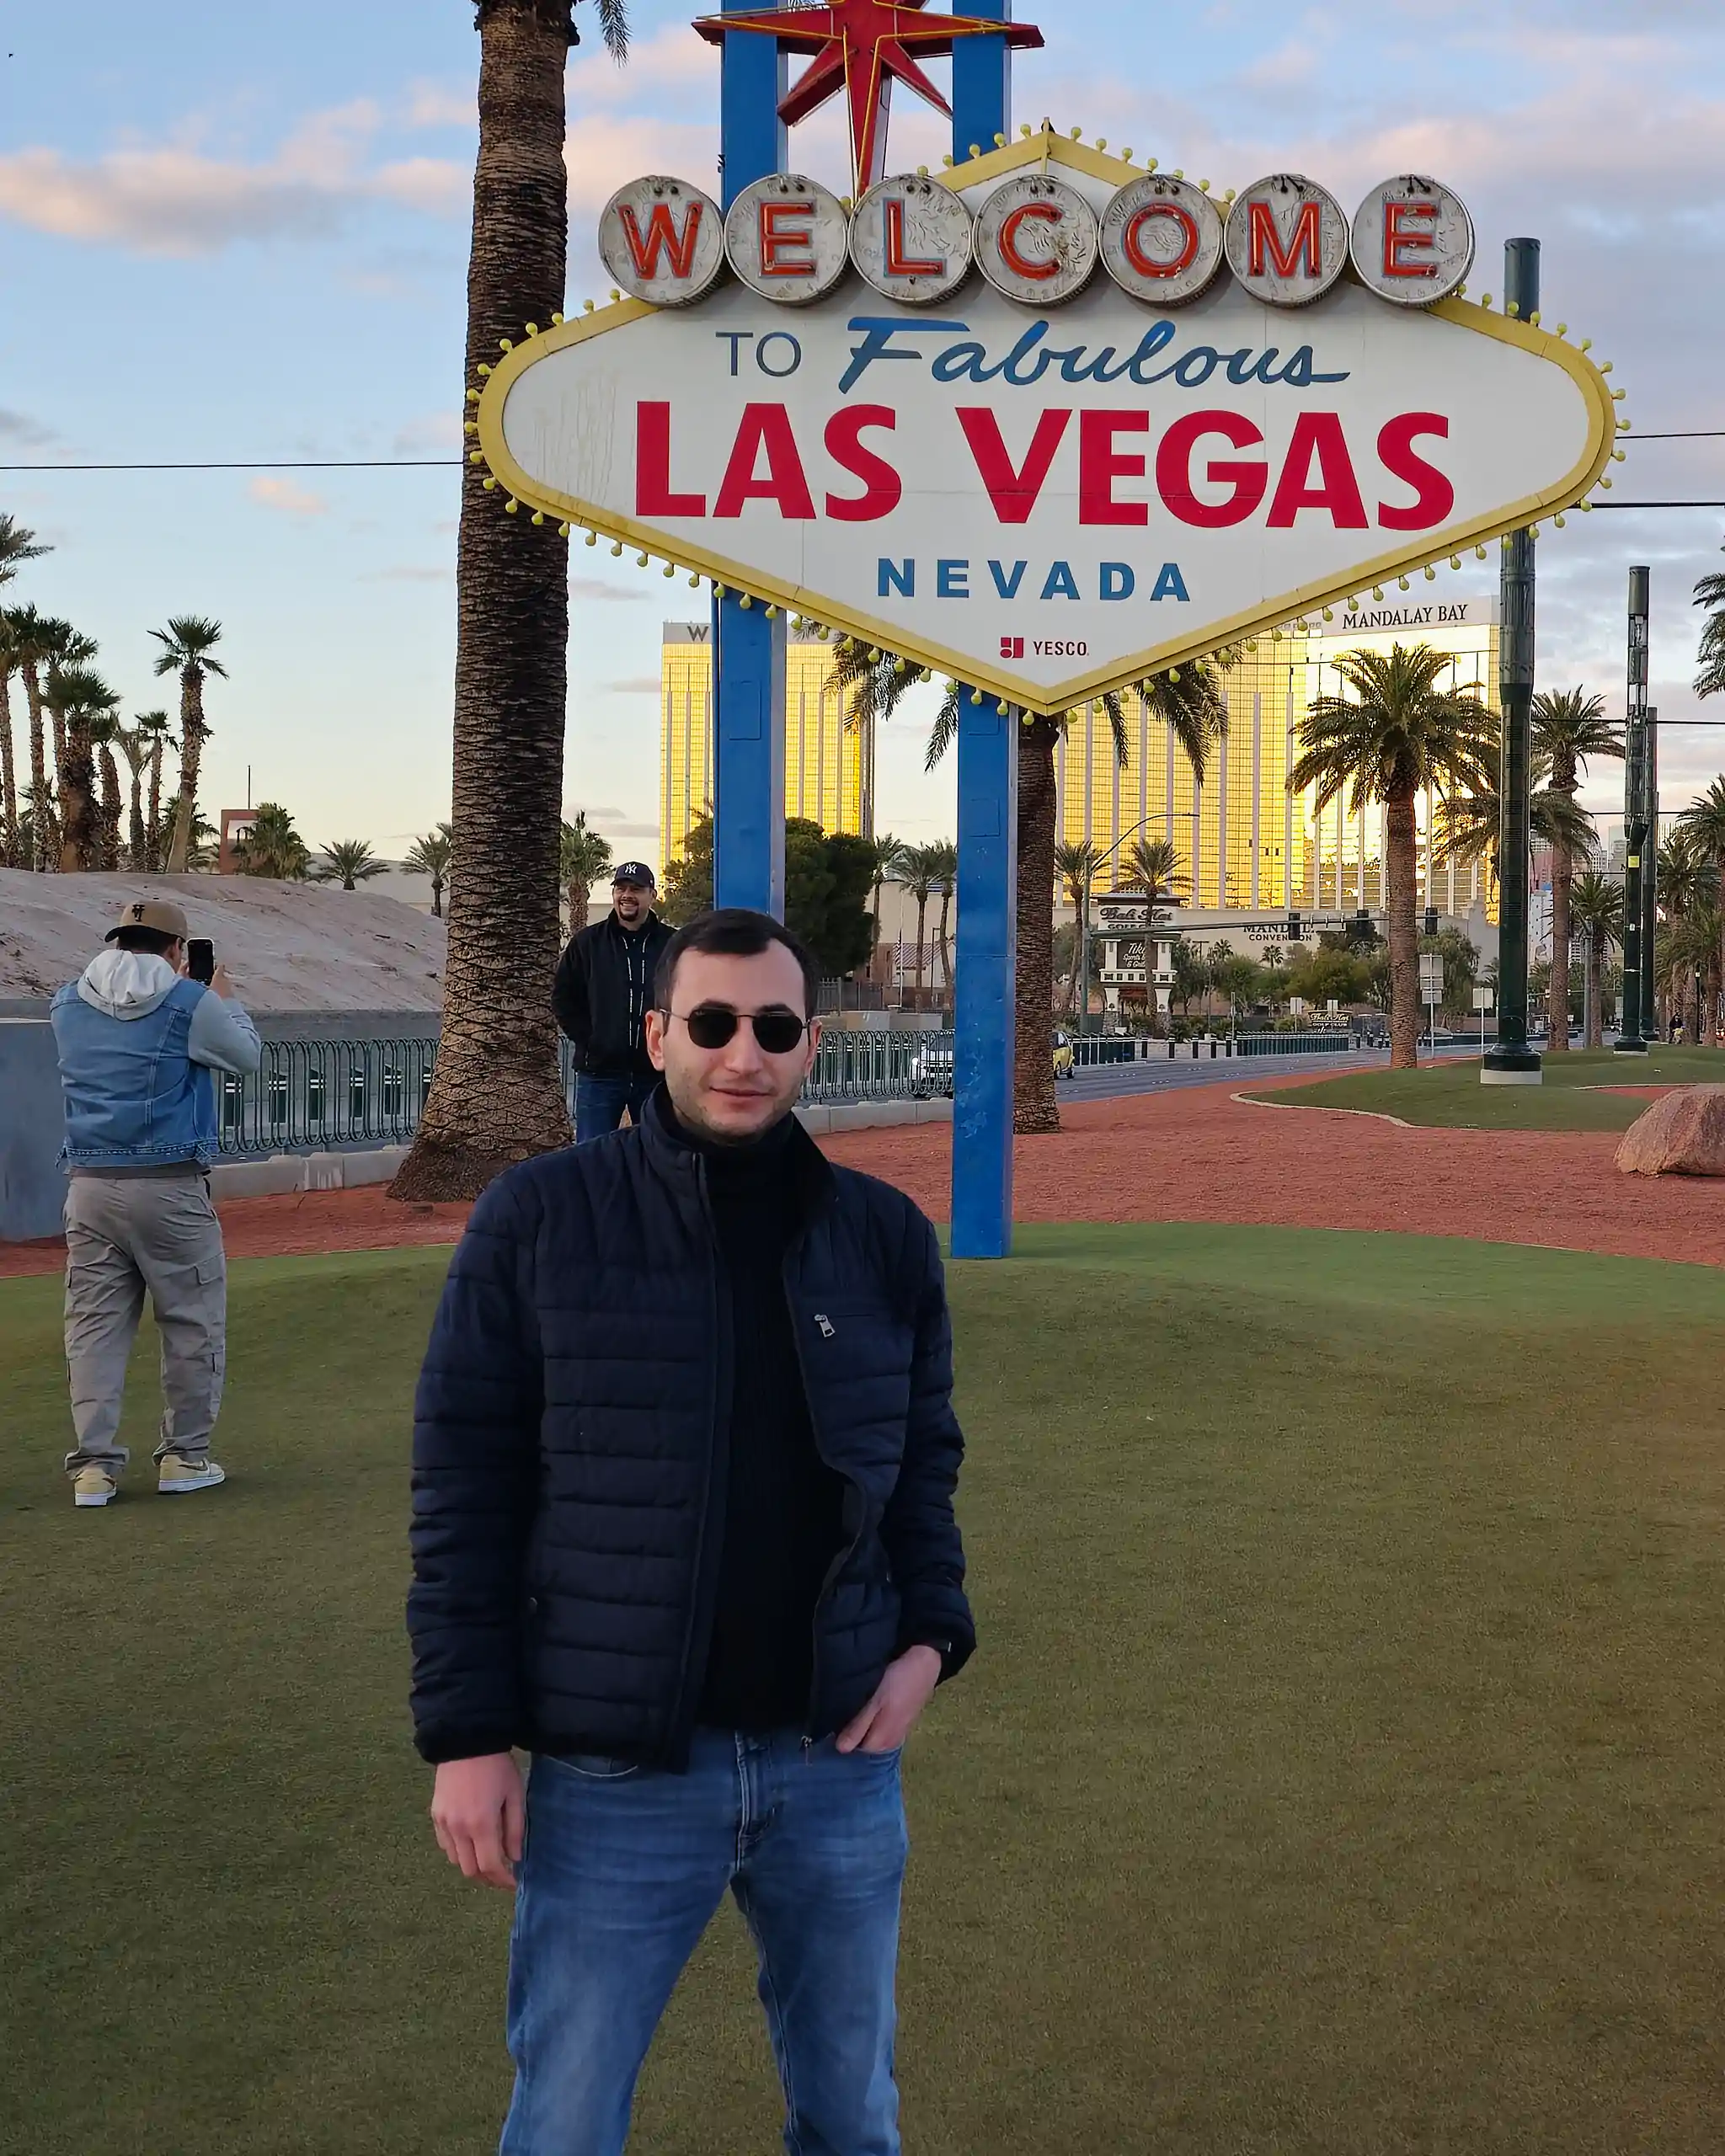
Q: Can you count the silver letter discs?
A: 7